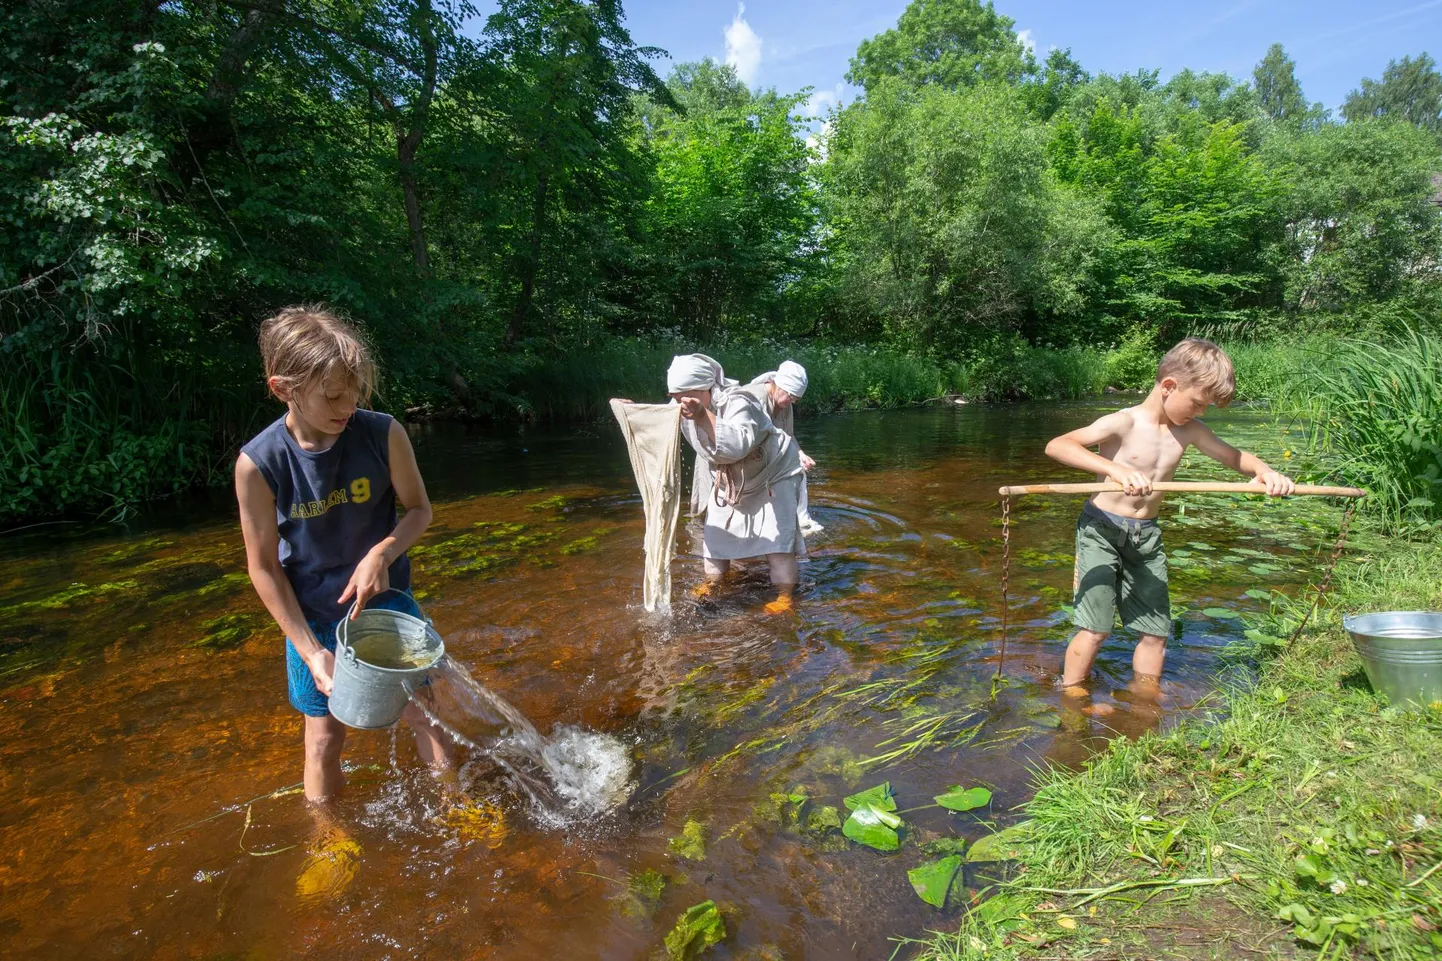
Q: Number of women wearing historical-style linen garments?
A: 2